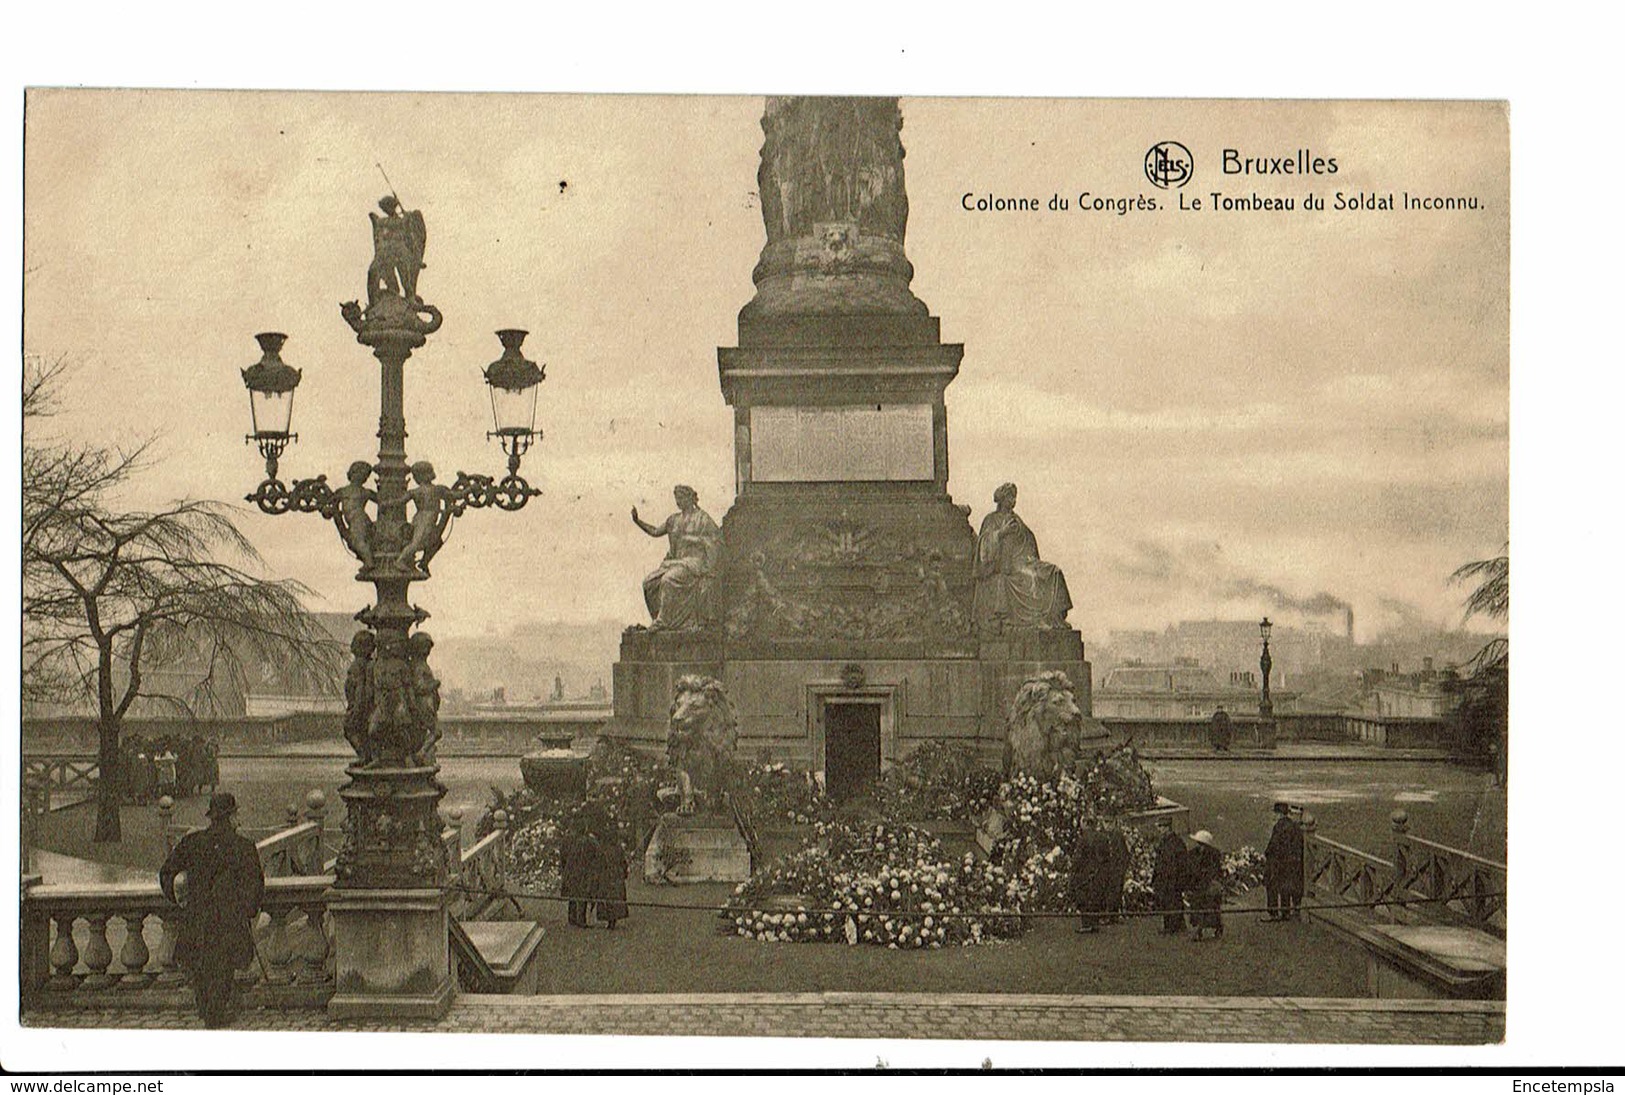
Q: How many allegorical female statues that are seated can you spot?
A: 2